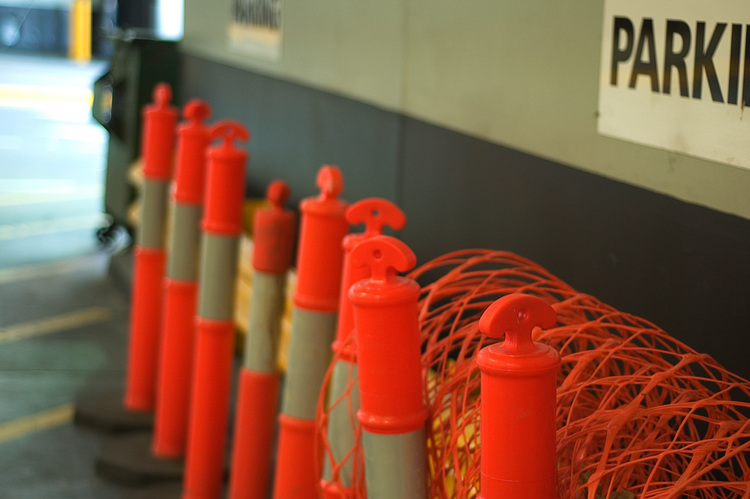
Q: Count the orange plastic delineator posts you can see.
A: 8